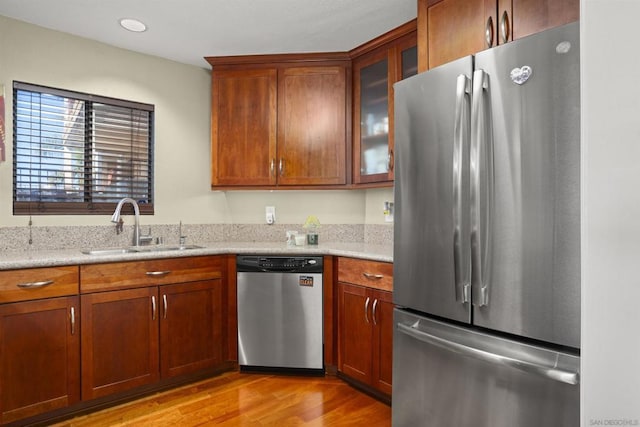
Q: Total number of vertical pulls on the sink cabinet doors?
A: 2